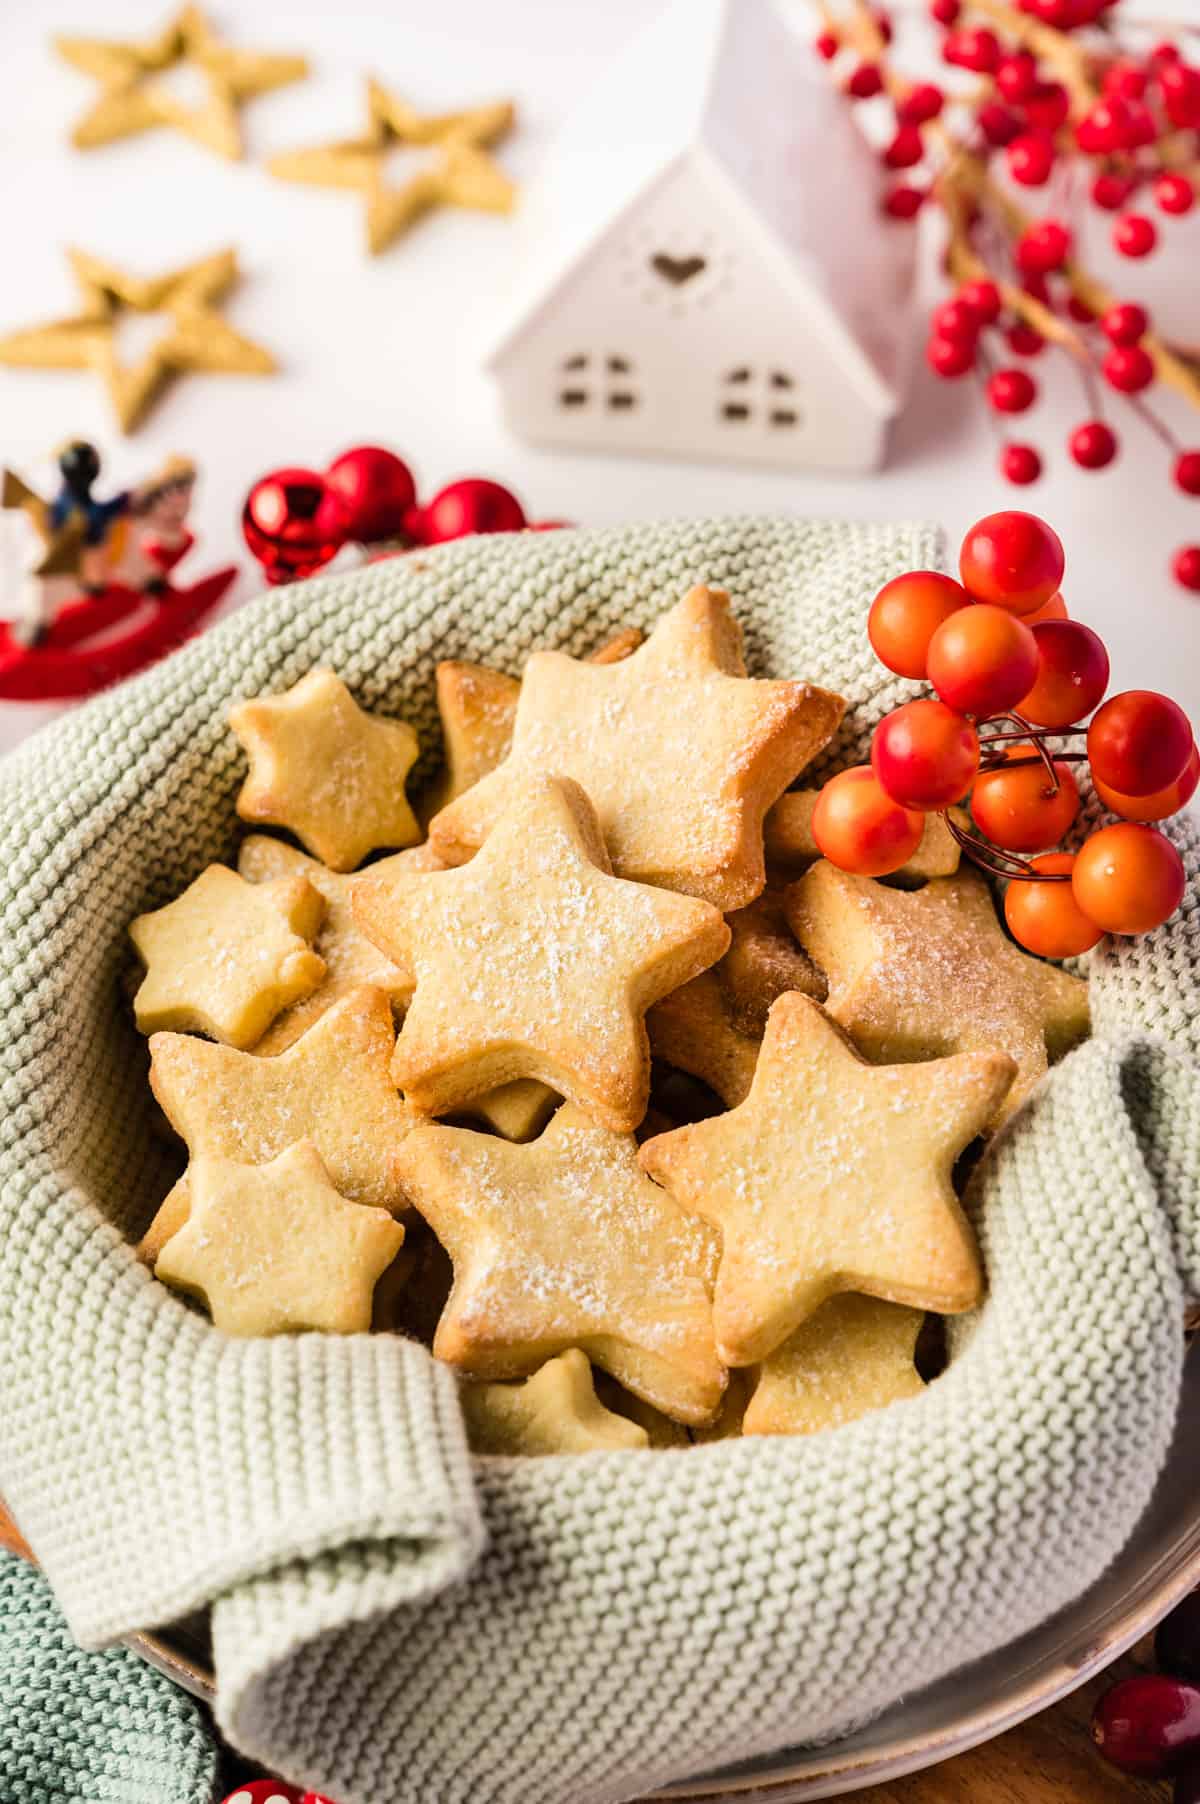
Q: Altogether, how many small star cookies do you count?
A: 4